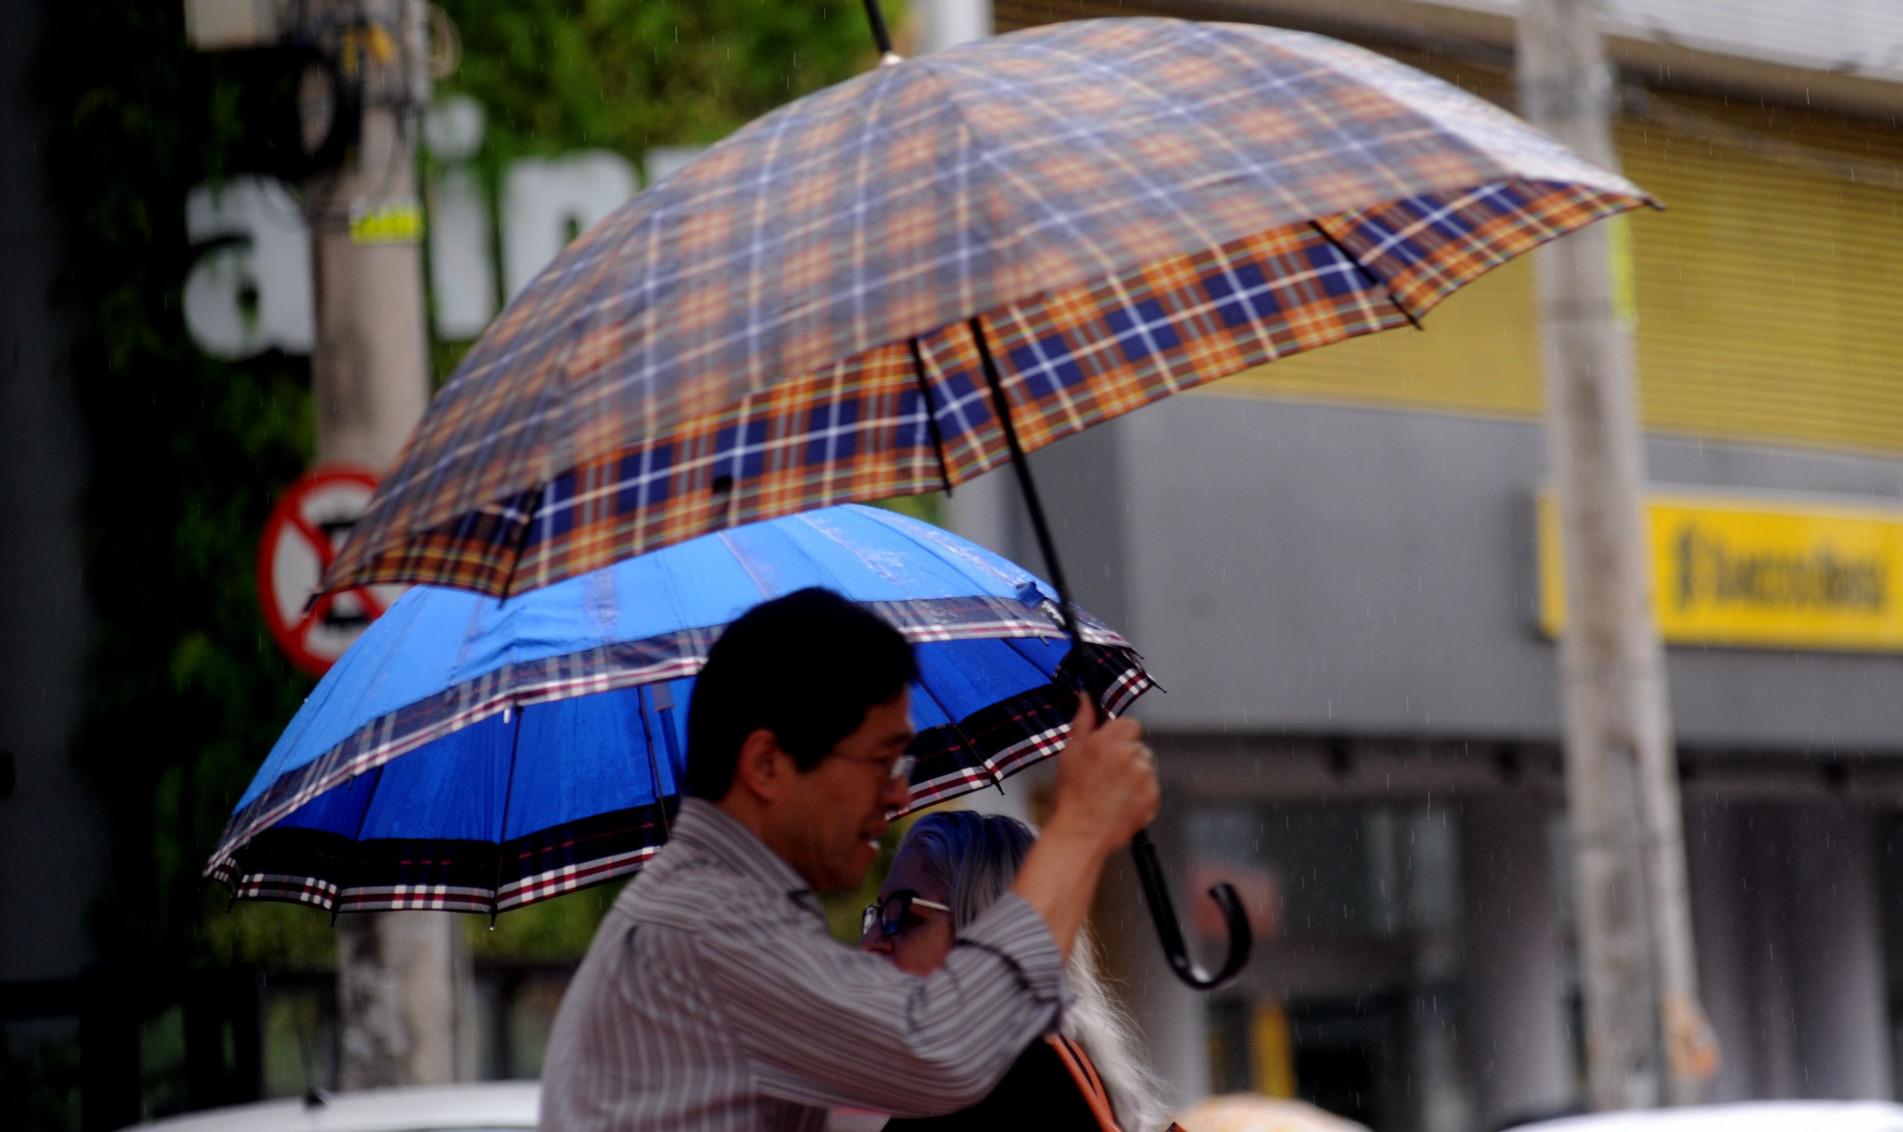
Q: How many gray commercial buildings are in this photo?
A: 1